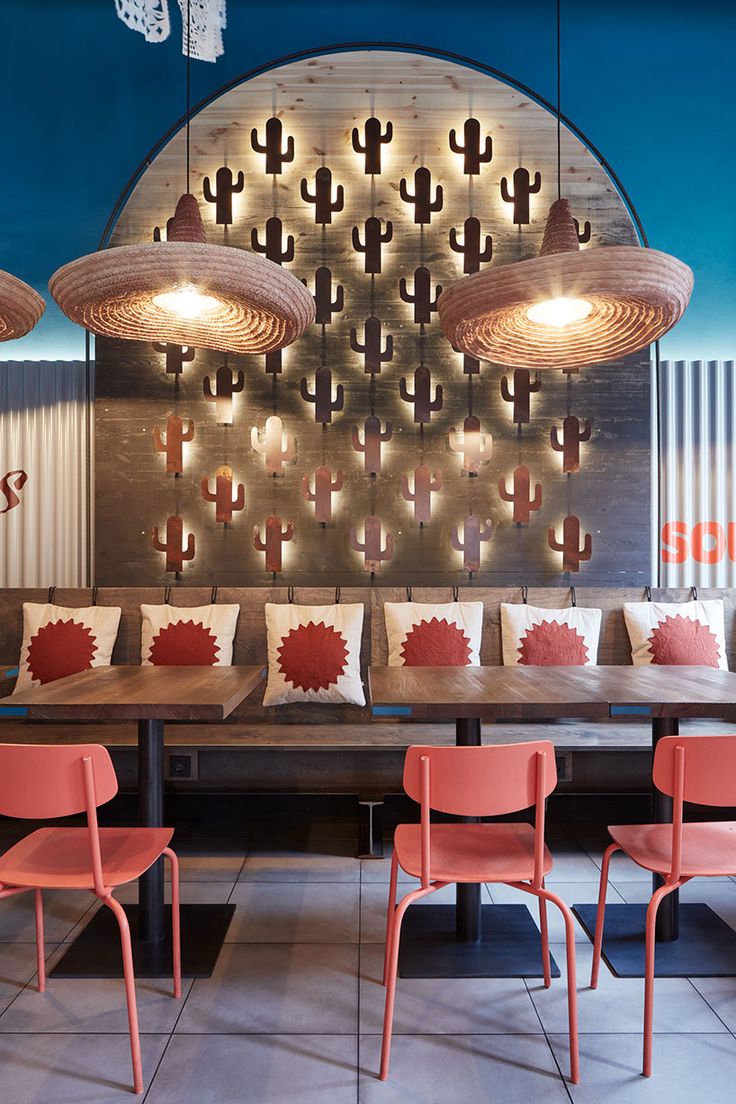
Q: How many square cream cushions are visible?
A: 6